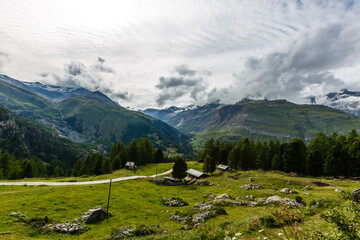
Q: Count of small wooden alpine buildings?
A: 3